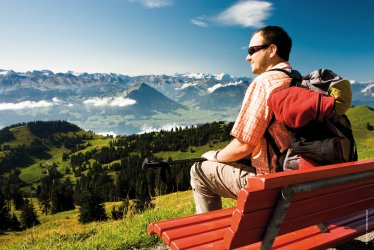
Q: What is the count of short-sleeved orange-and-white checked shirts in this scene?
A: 1